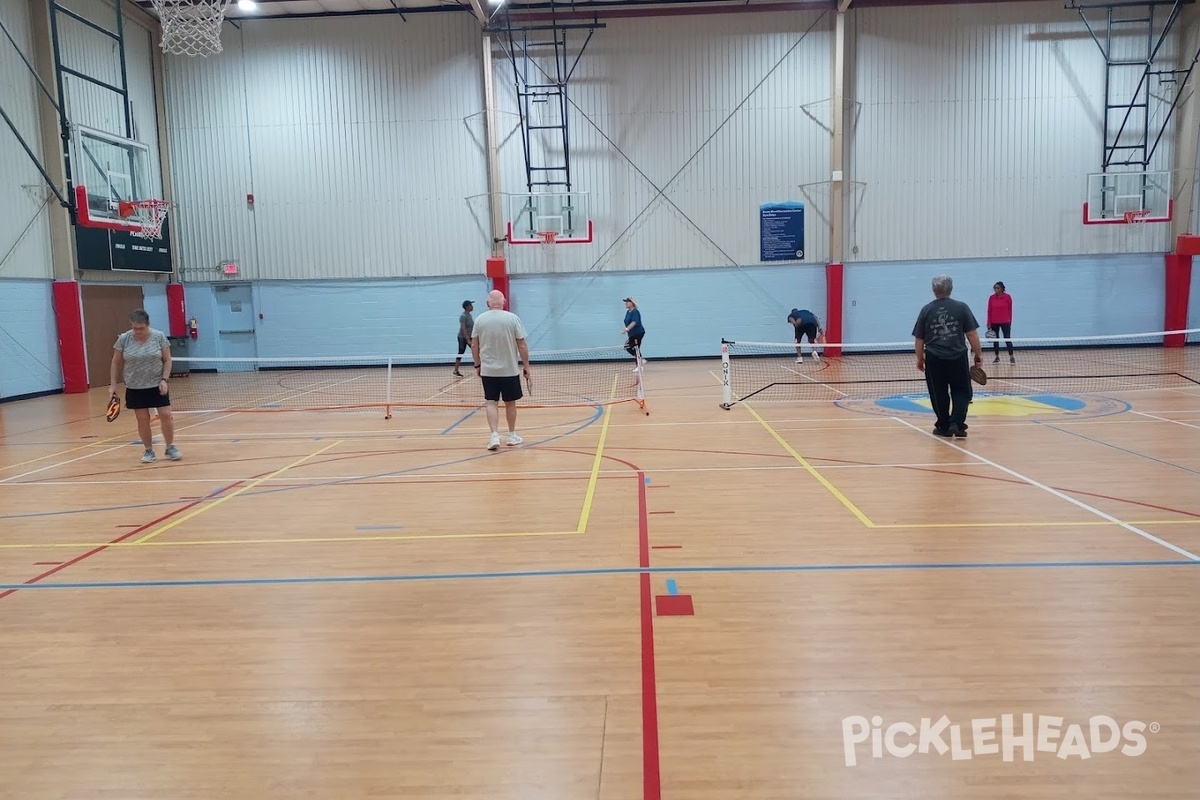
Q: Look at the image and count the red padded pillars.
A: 5